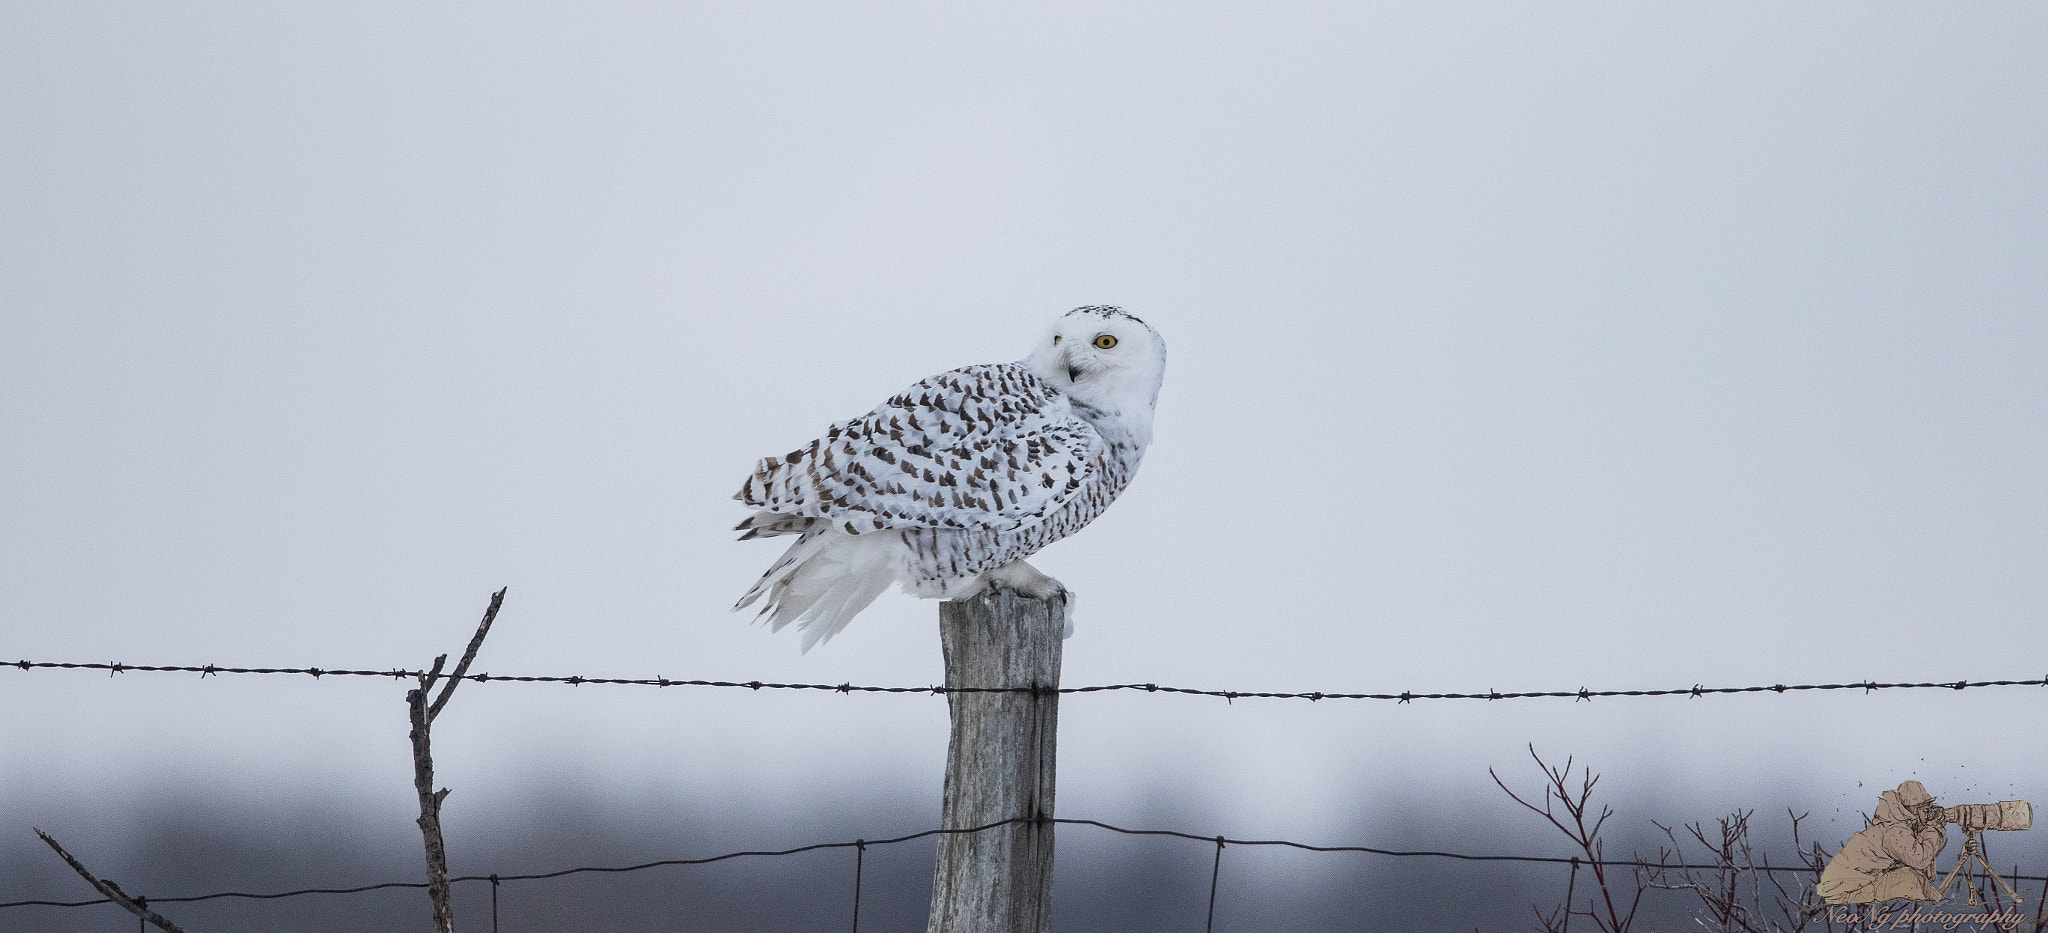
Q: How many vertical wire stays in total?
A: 5